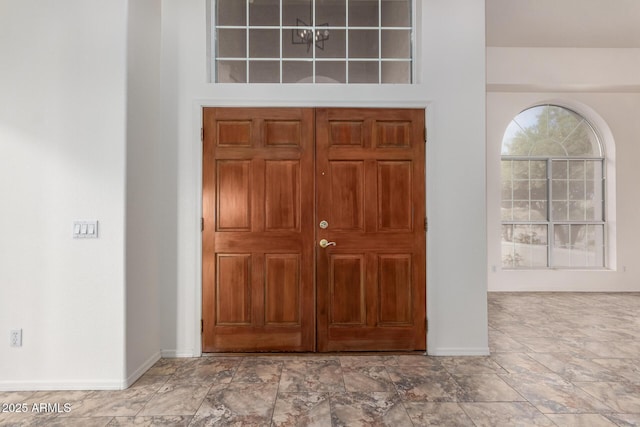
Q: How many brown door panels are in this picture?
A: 12